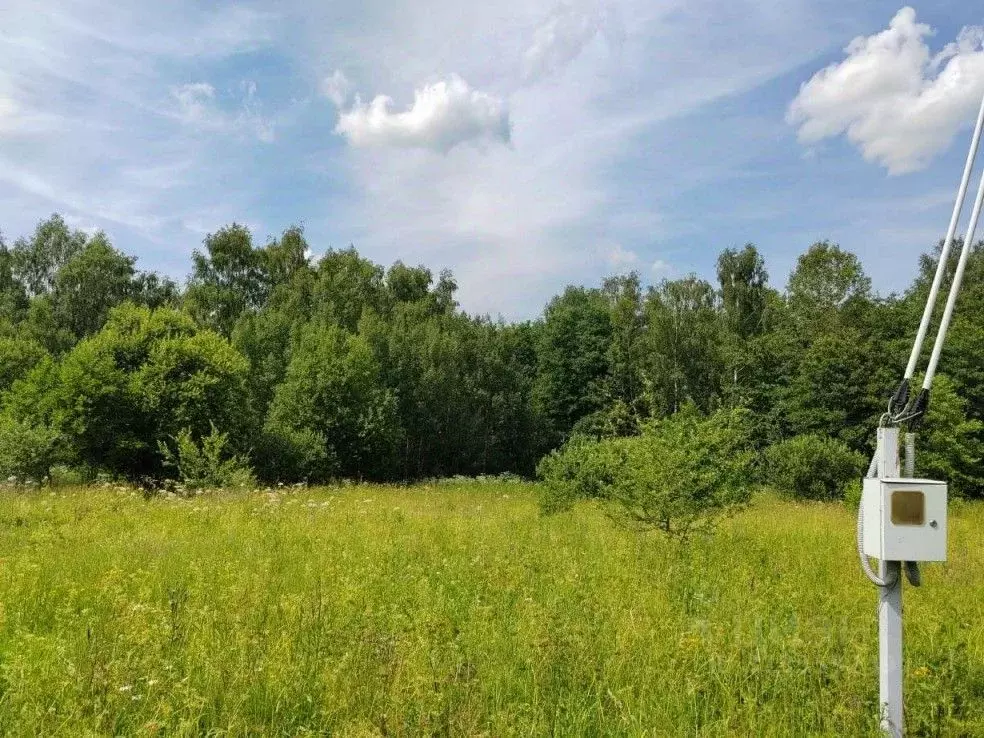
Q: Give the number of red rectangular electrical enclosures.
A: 0